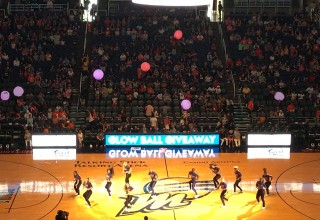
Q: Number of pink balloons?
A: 2